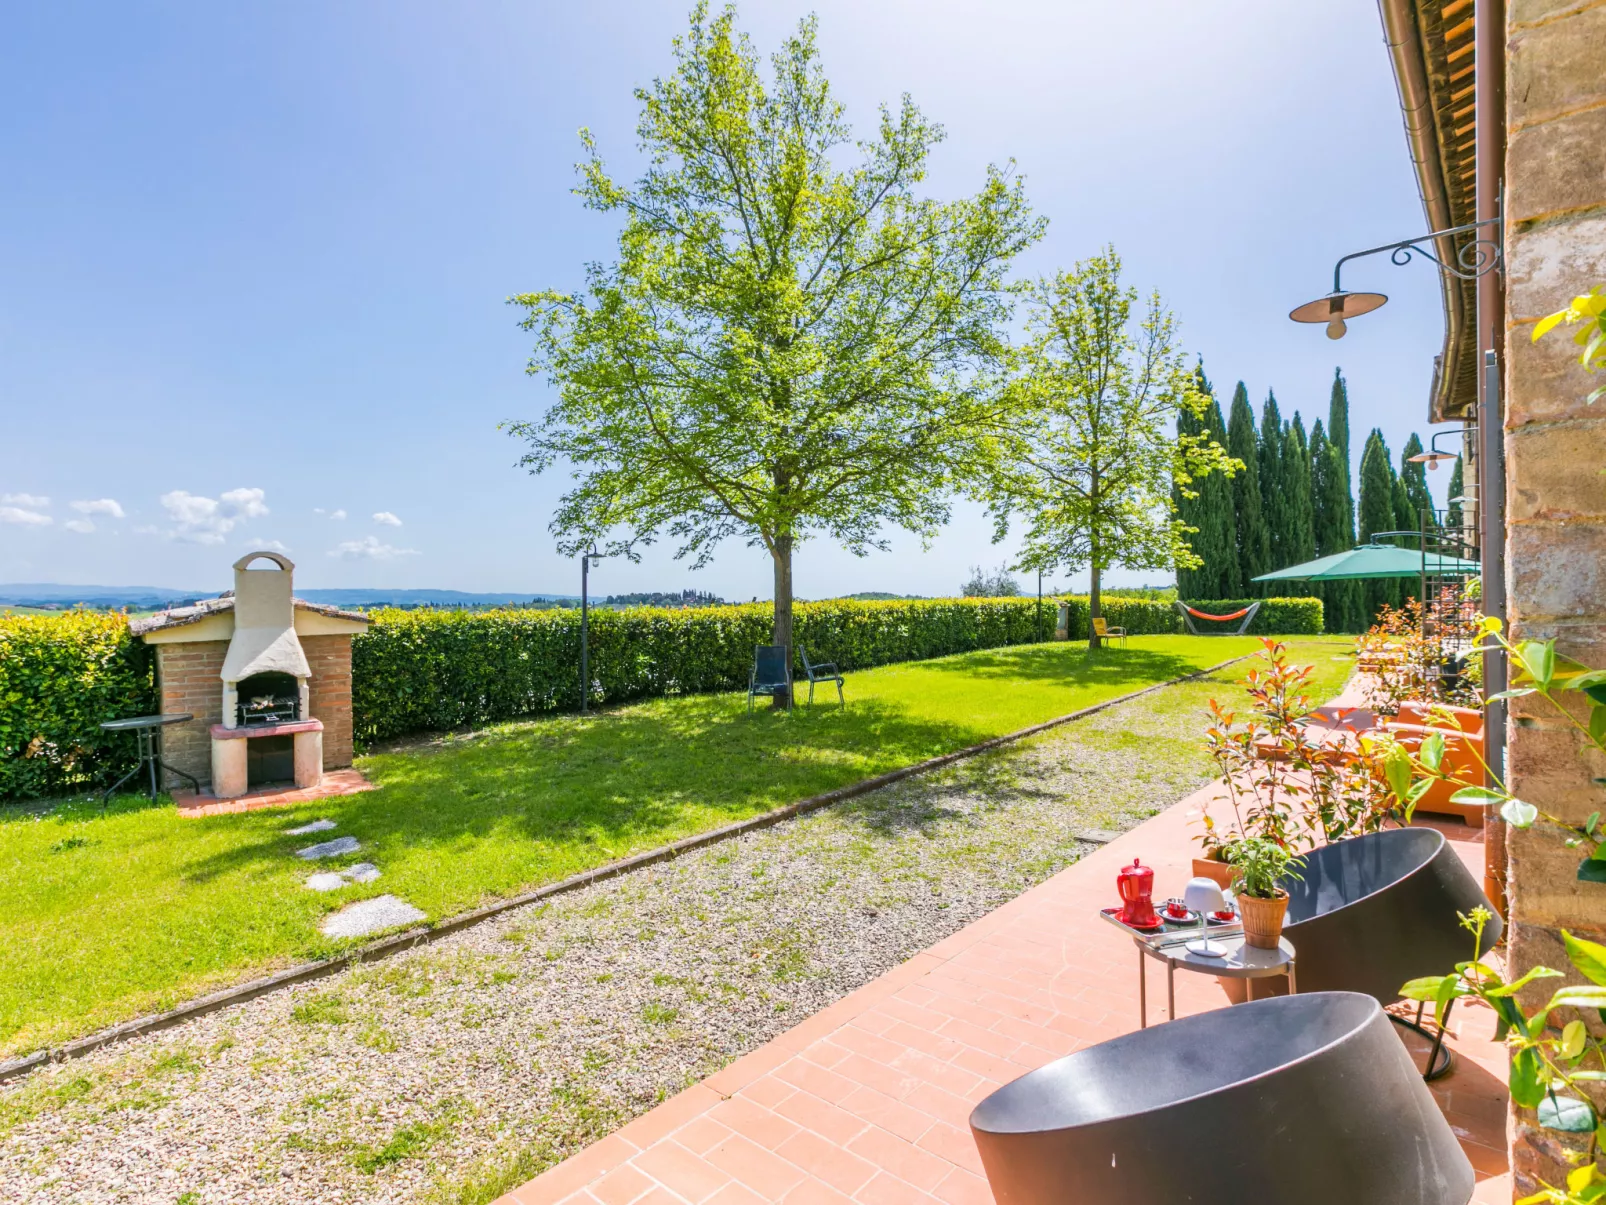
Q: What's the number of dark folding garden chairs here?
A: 2